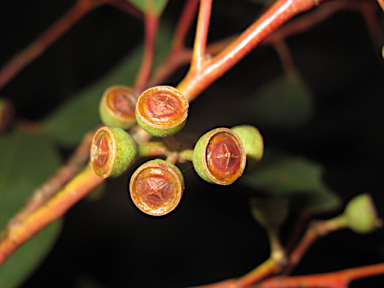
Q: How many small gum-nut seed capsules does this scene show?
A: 7